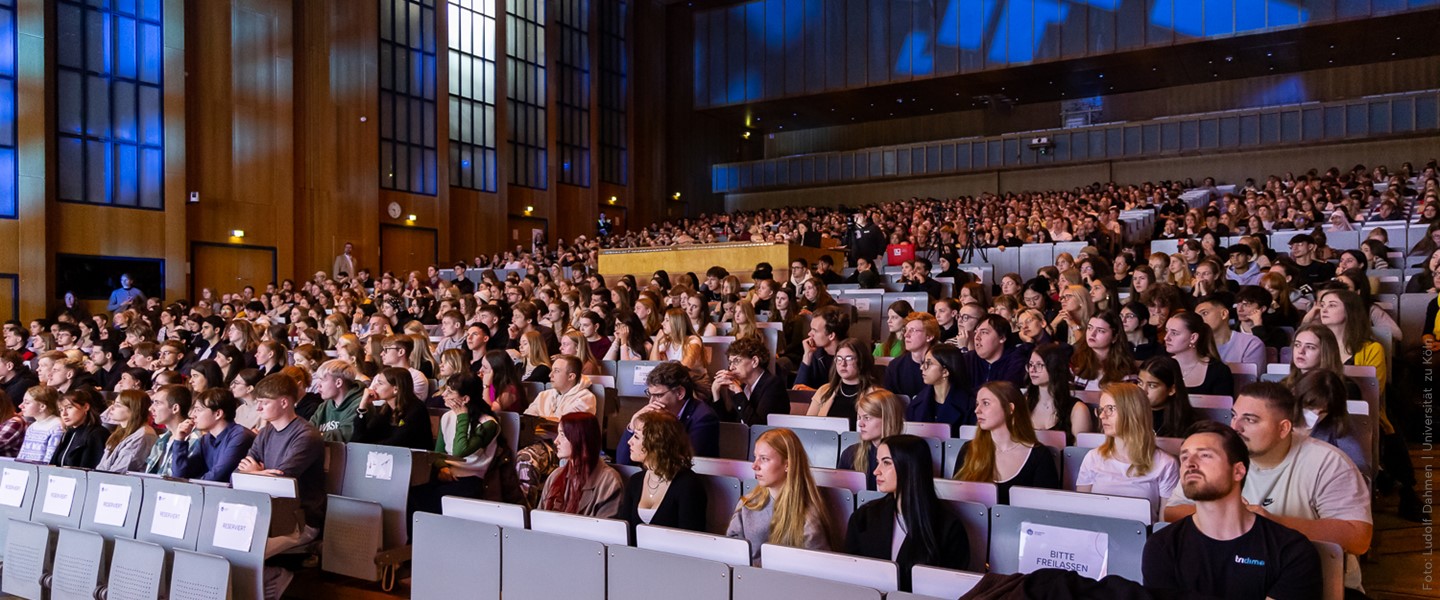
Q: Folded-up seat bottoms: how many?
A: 5